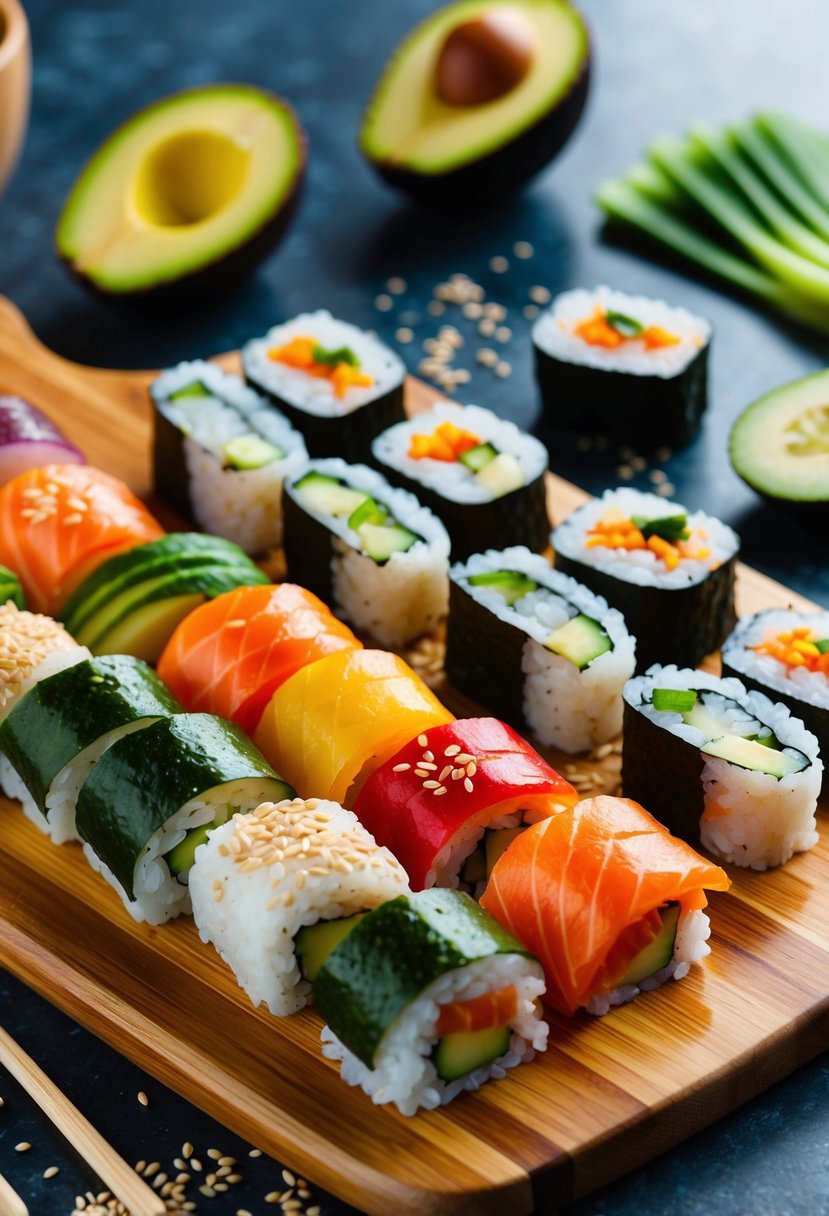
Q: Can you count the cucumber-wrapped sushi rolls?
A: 3